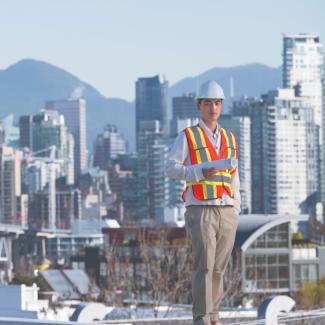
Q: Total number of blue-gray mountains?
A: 2